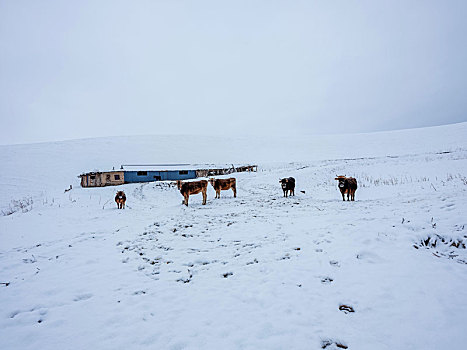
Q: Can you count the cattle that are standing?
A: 5